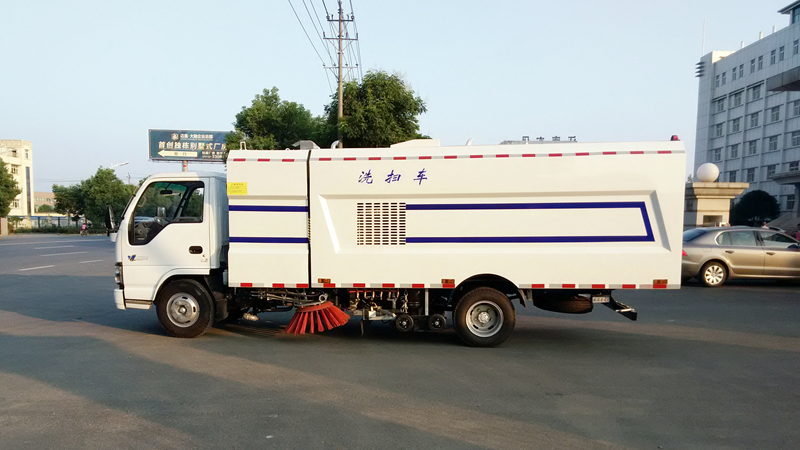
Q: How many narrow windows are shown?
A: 9